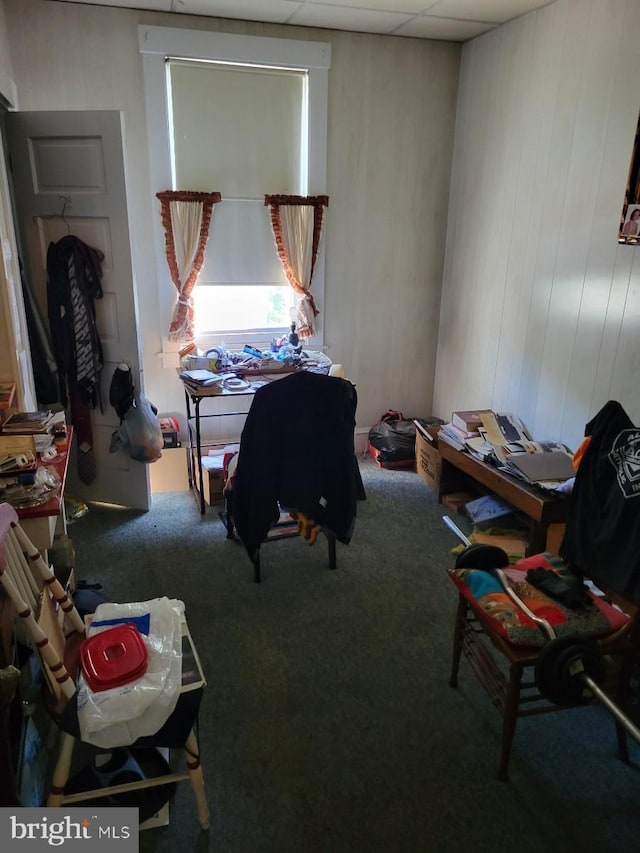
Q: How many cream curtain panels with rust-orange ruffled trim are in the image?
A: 2